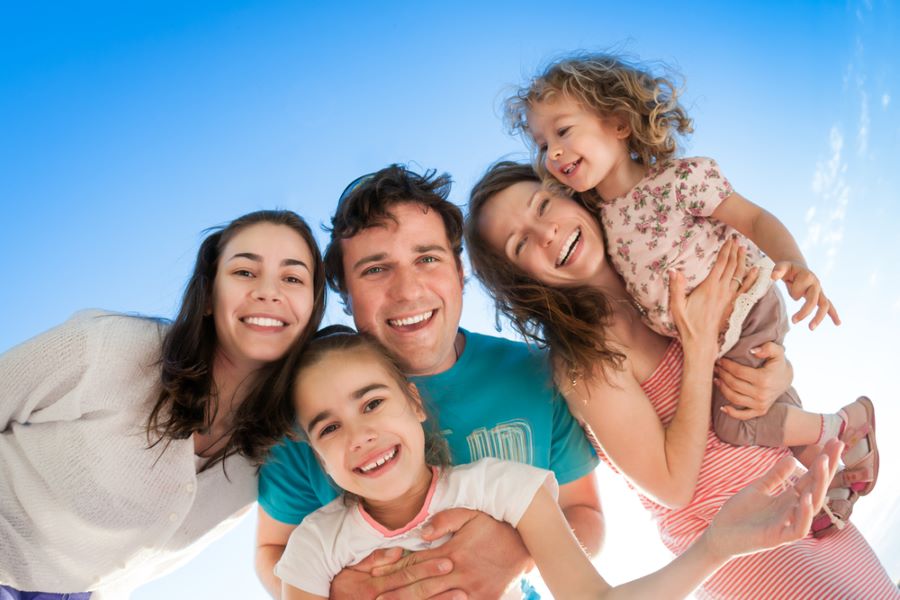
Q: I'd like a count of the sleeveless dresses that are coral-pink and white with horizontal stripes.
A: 1